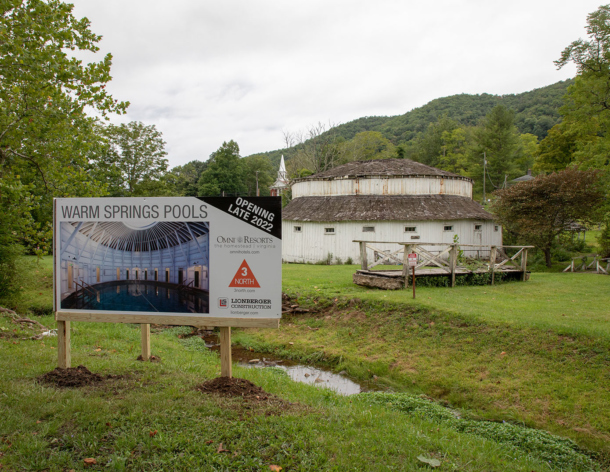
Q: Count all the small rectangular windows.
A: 7